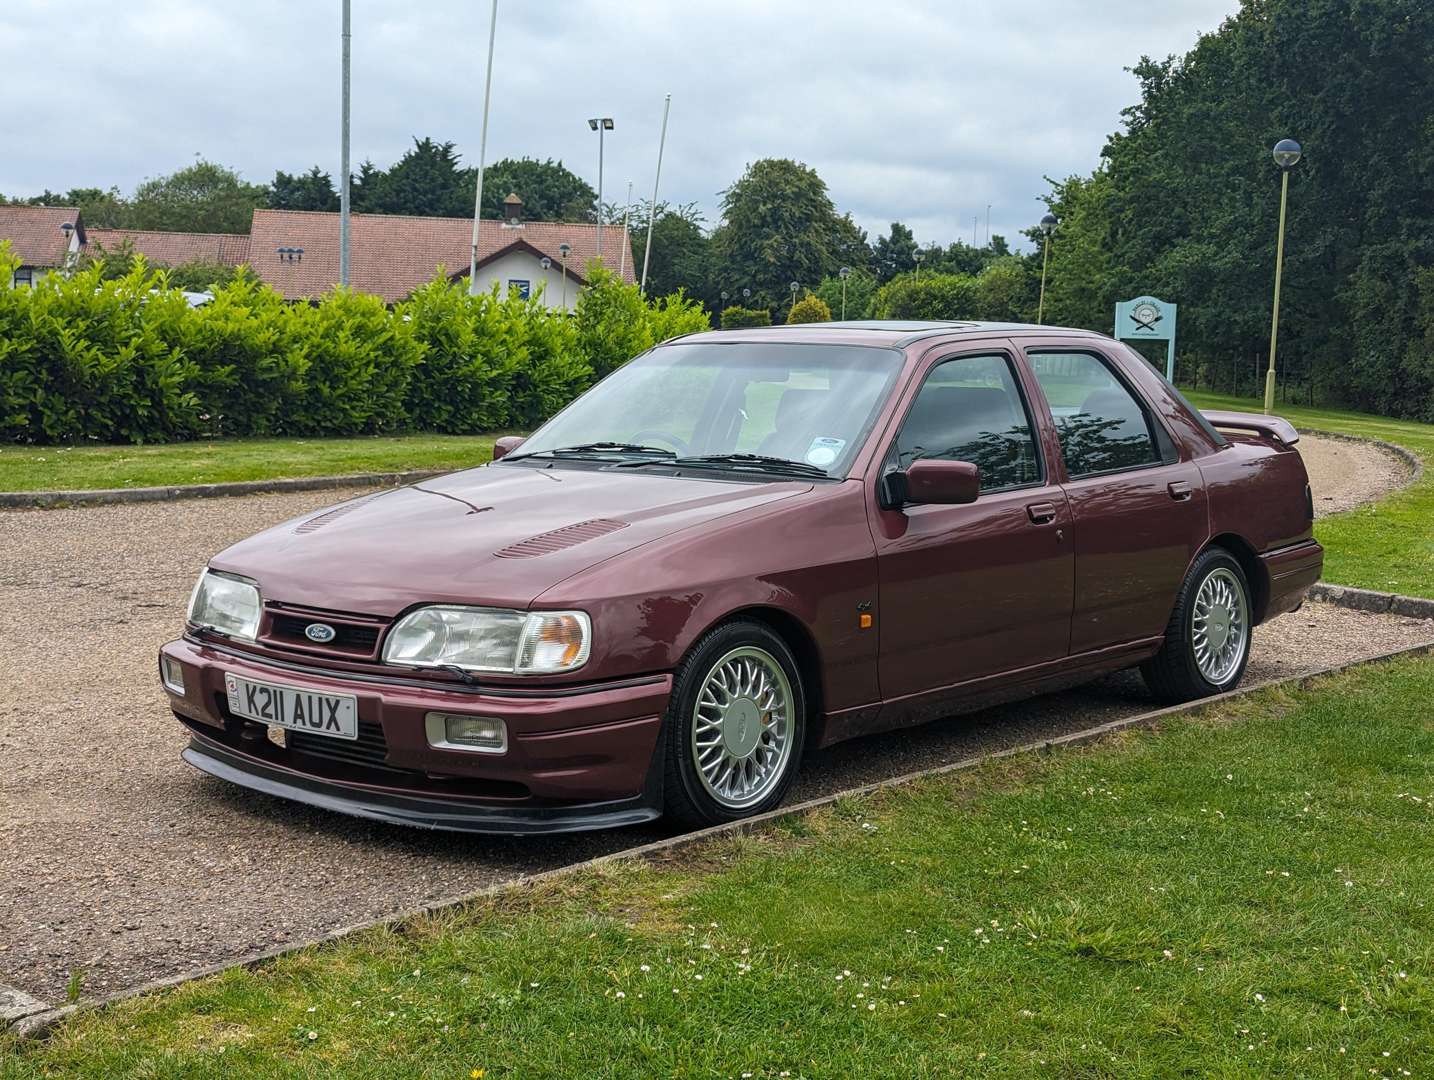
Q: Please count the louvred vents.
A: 2